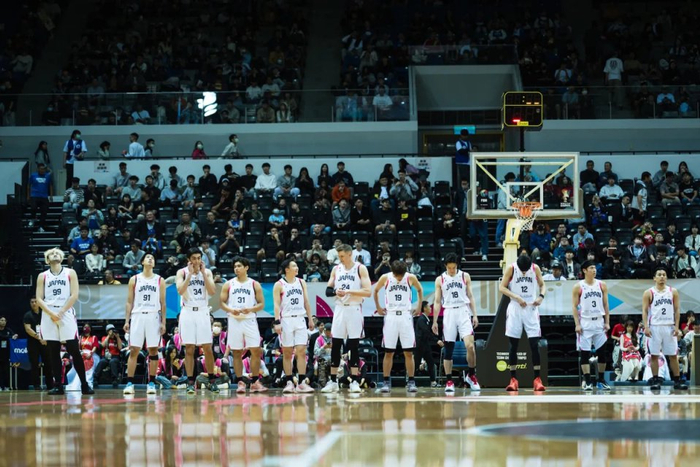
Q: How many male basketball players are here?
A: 11